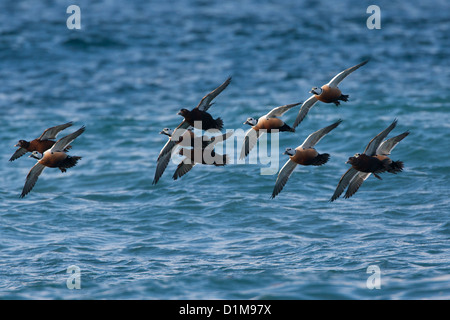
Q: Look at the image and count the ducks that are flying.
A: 10